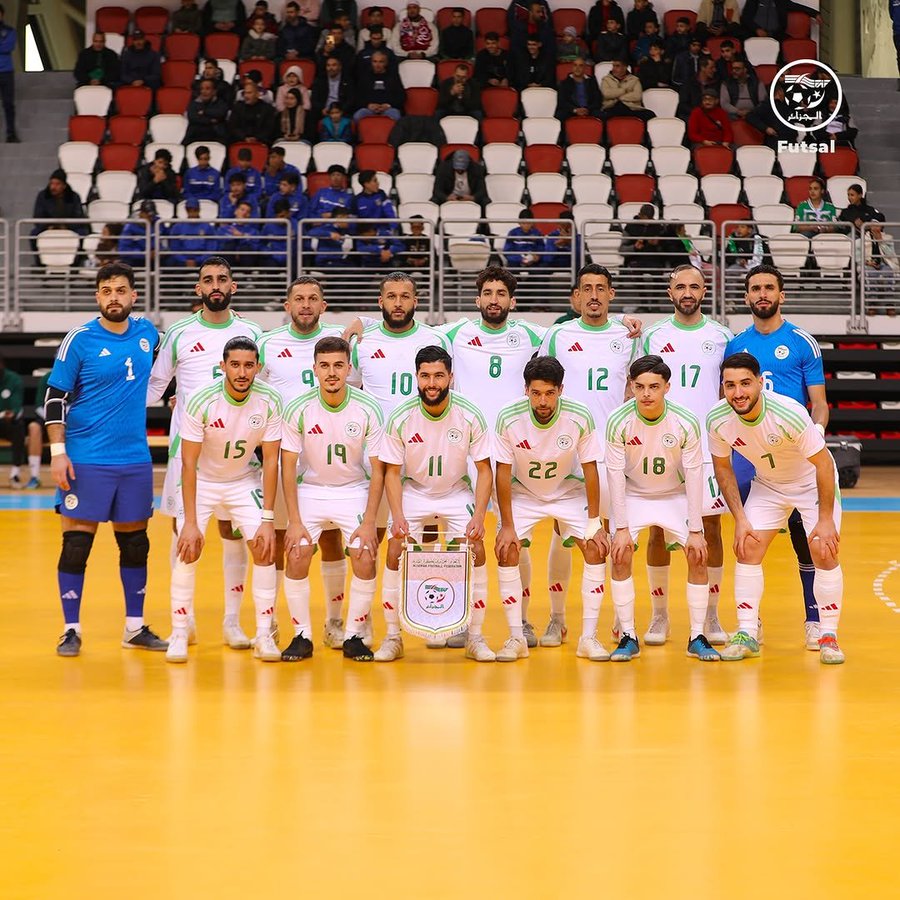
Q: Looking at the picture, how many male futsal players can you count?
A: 14